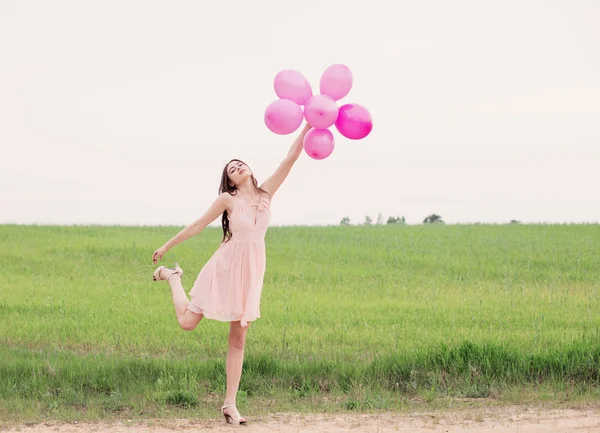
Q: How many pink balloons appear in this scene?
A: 6